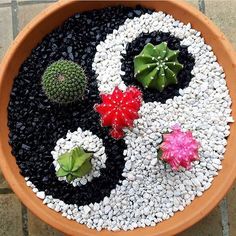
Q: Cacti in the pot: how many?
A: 5